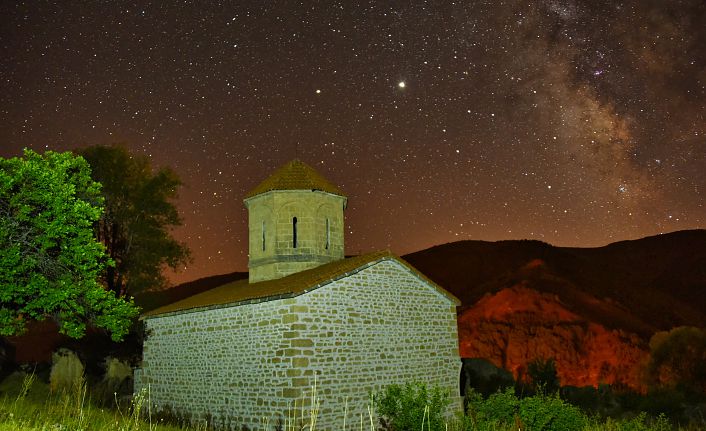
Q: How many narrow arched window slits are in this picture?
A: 3